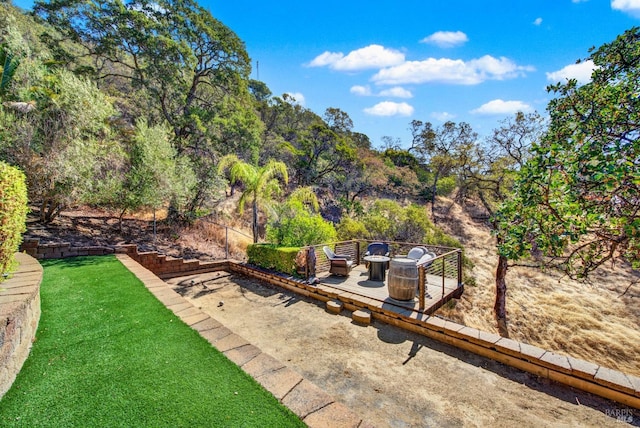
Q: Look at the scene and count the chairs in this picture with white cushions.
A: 3